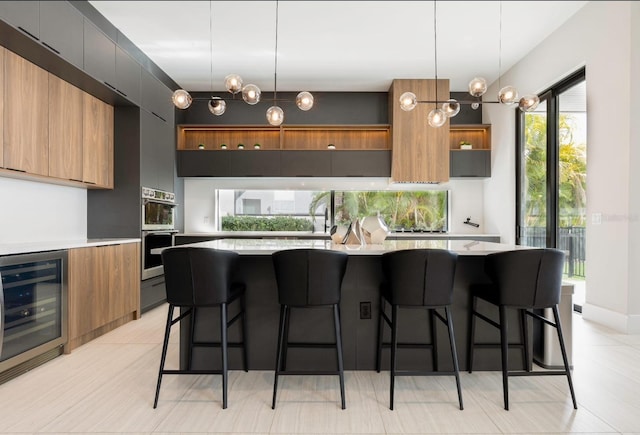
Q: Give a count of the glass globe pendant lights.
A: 12